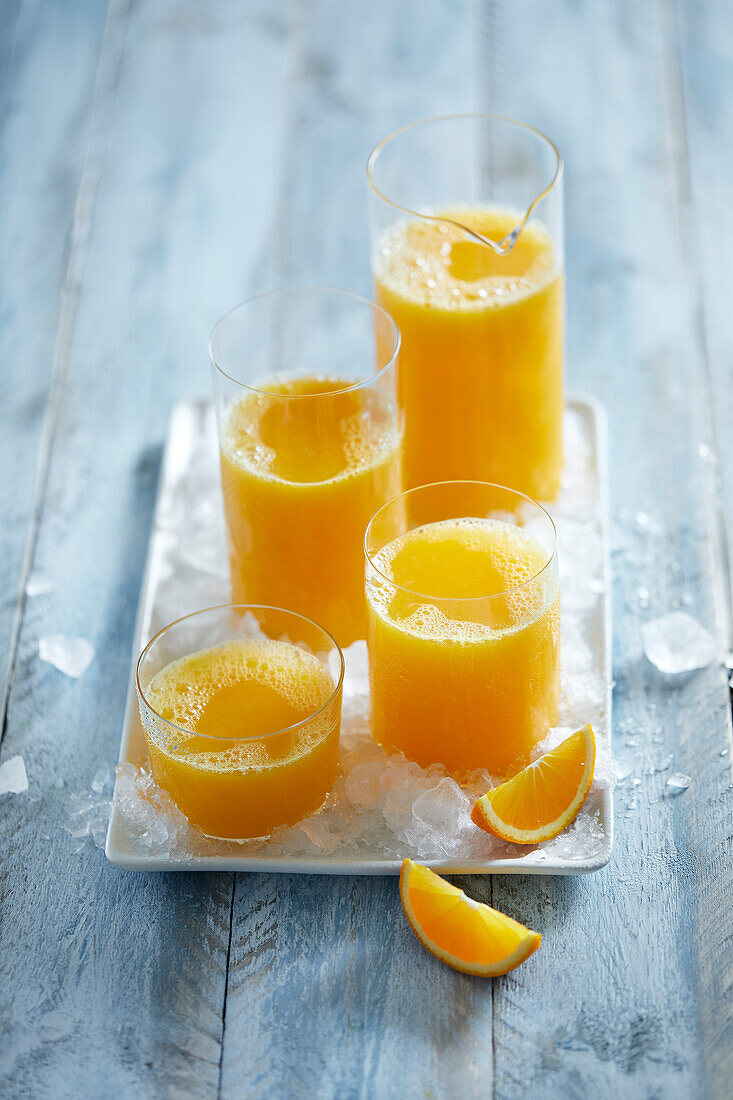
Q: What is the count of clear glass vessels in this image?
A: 4